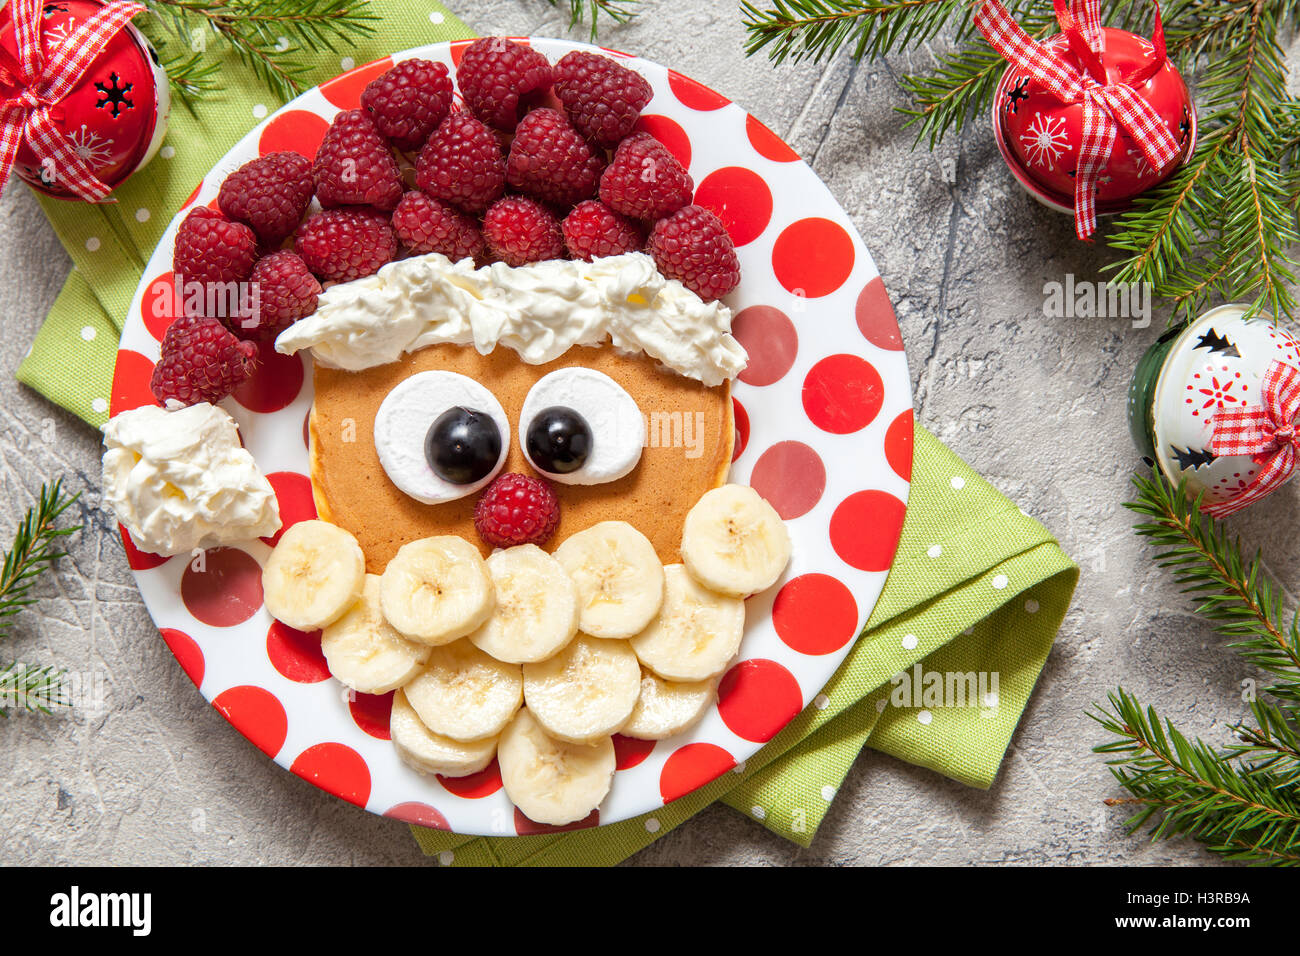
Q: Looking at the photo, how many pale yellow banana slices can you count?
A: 12